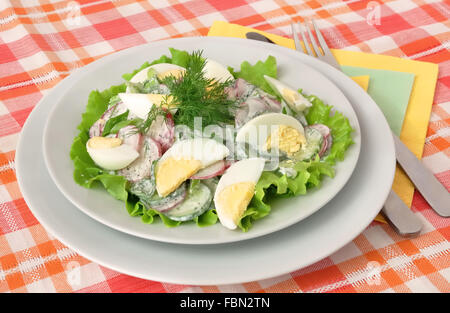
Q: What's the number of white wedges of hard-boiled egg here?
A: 8